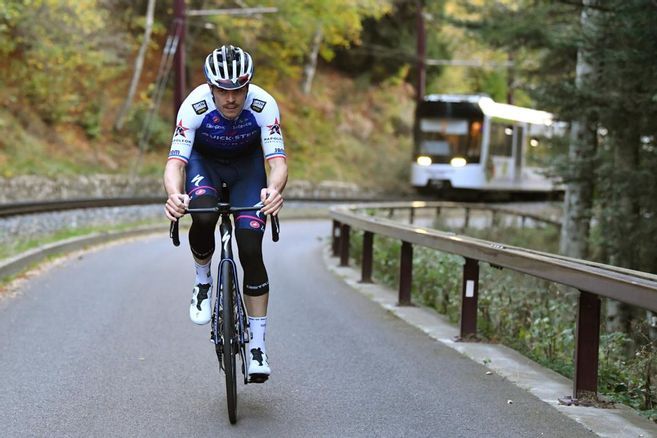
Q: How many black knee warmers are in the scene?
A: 2